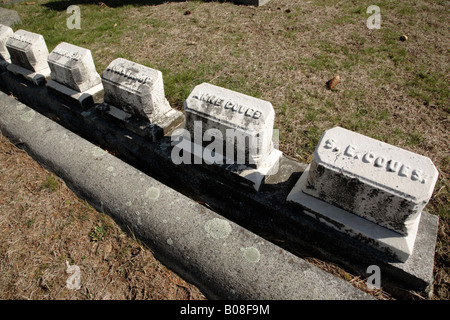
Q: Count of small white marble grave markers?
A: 6